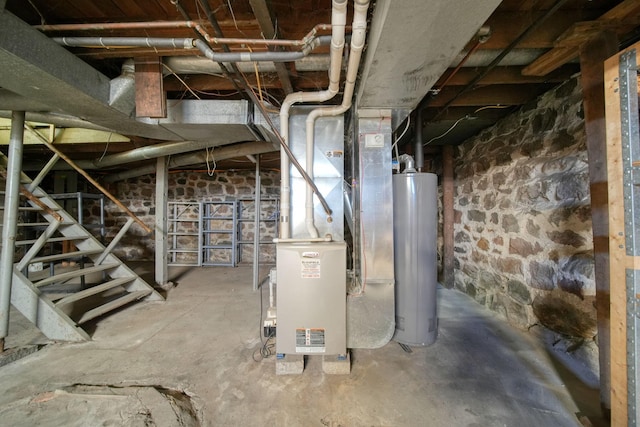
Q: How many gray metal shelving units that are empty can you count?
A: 3